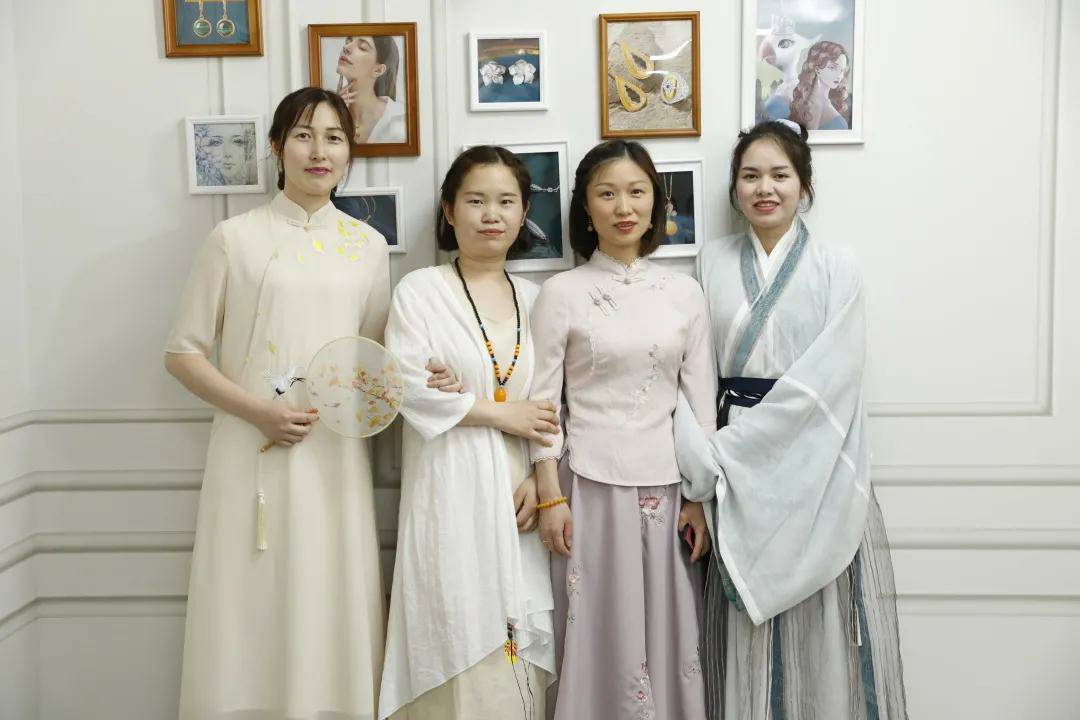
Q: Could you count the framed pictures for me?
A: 9